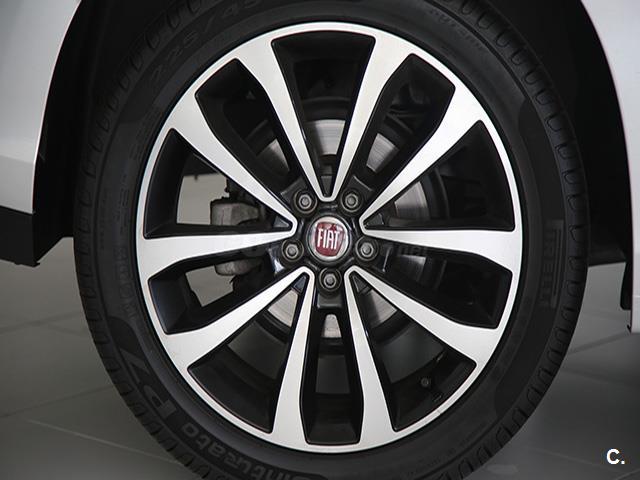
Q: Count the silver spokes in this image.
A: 10